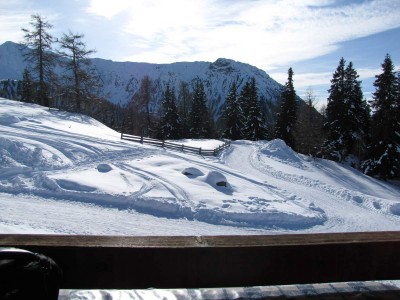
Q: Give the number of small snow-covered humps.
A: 3